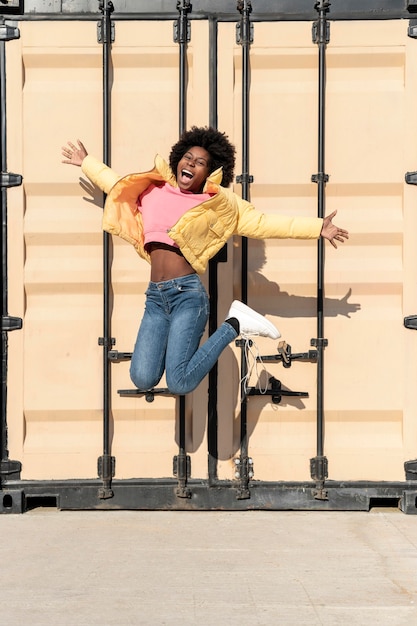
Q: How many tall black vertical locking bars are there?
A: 4